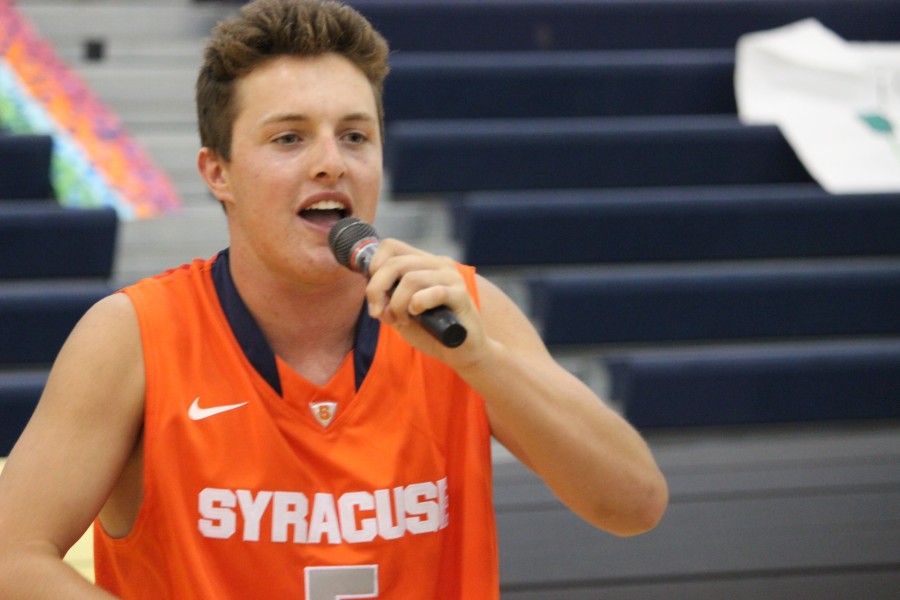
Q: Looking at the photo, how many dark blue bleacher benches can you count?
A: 10